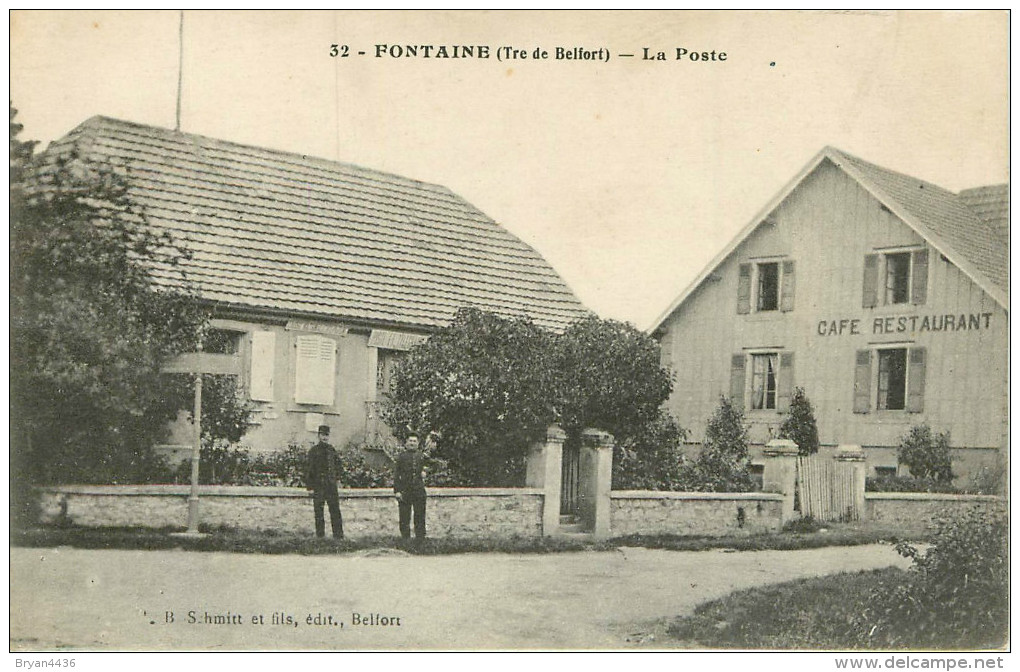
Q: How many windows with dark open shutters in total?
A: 4